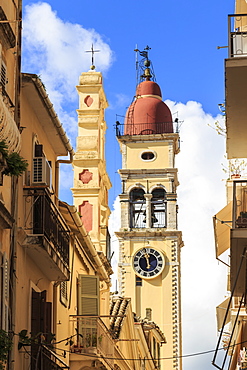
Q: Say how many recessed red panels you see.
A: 3